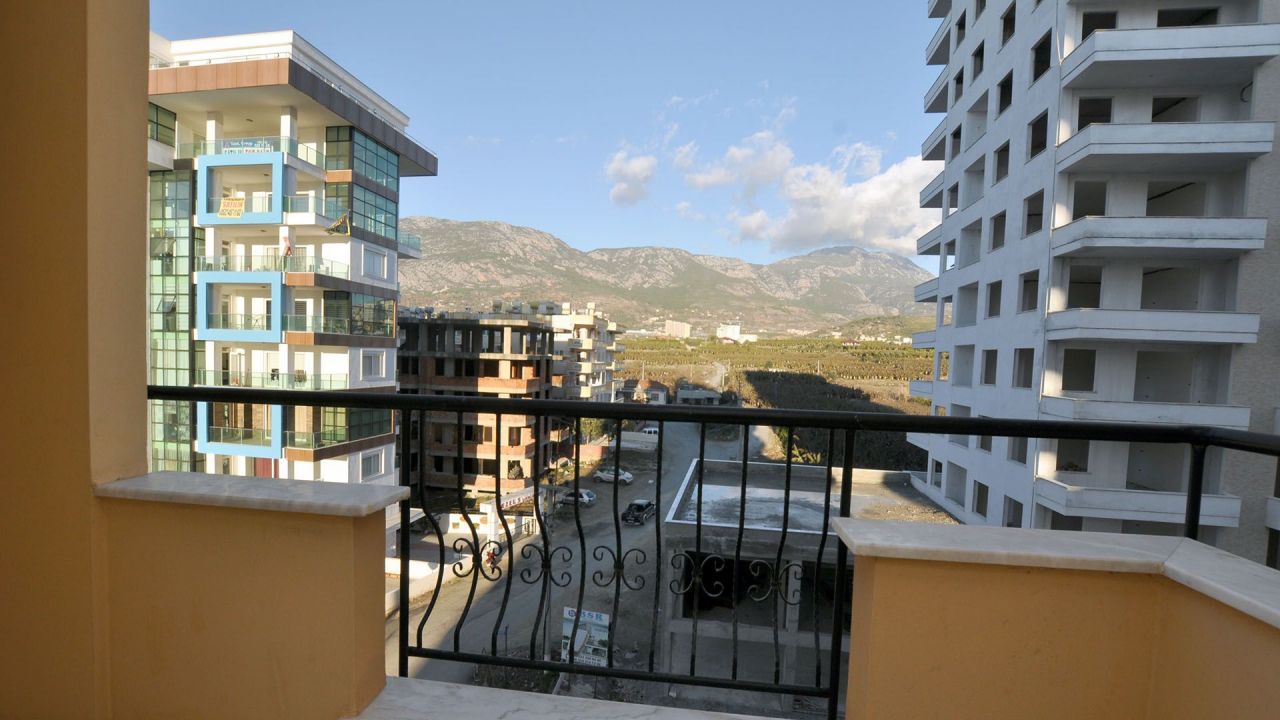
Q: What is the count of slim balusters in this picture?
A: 11